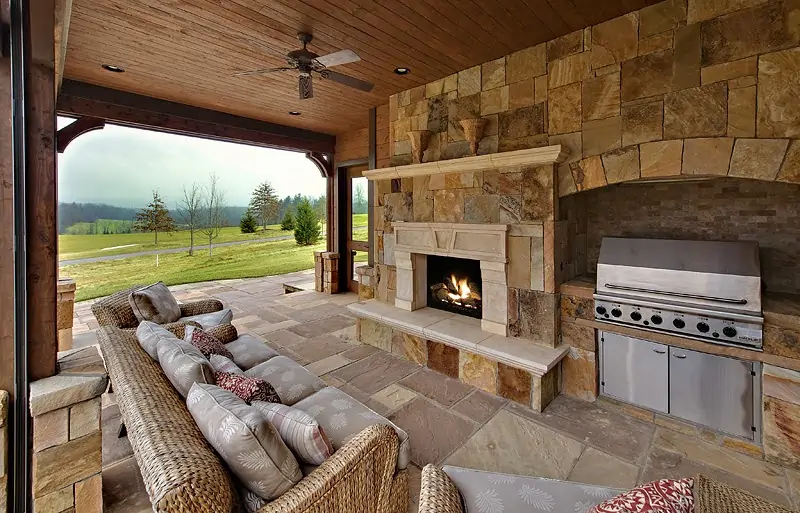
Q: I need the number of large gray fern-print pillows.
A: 4